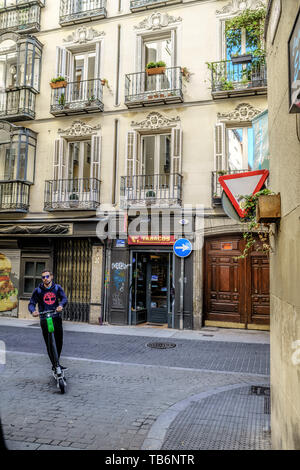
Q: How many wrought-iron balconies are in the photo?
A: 11